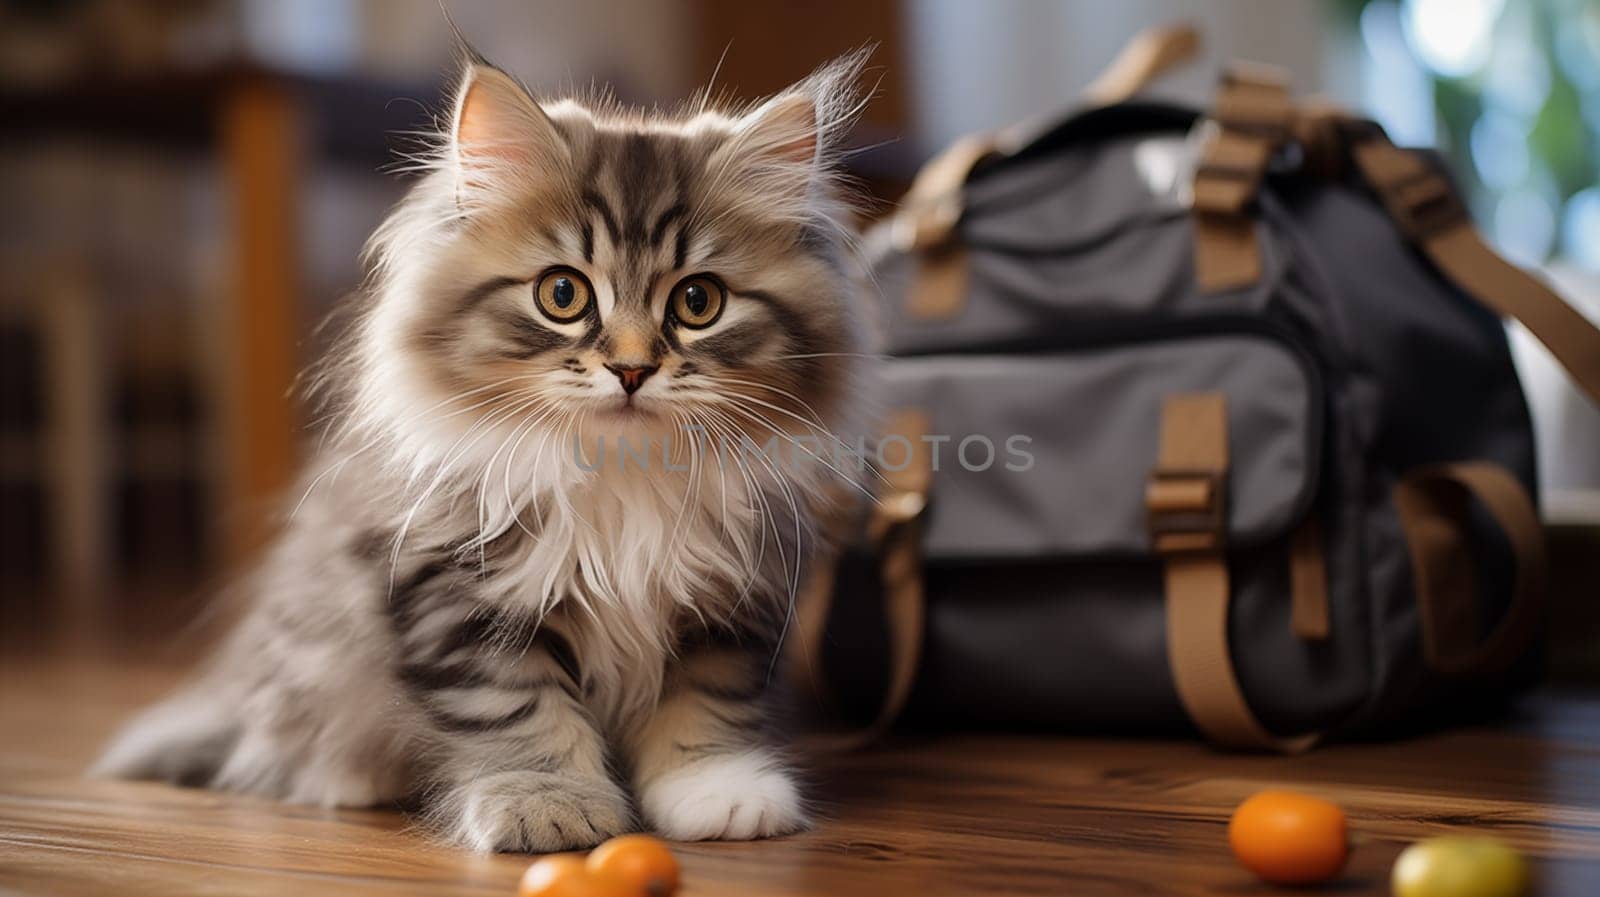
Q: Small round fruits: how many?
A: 4